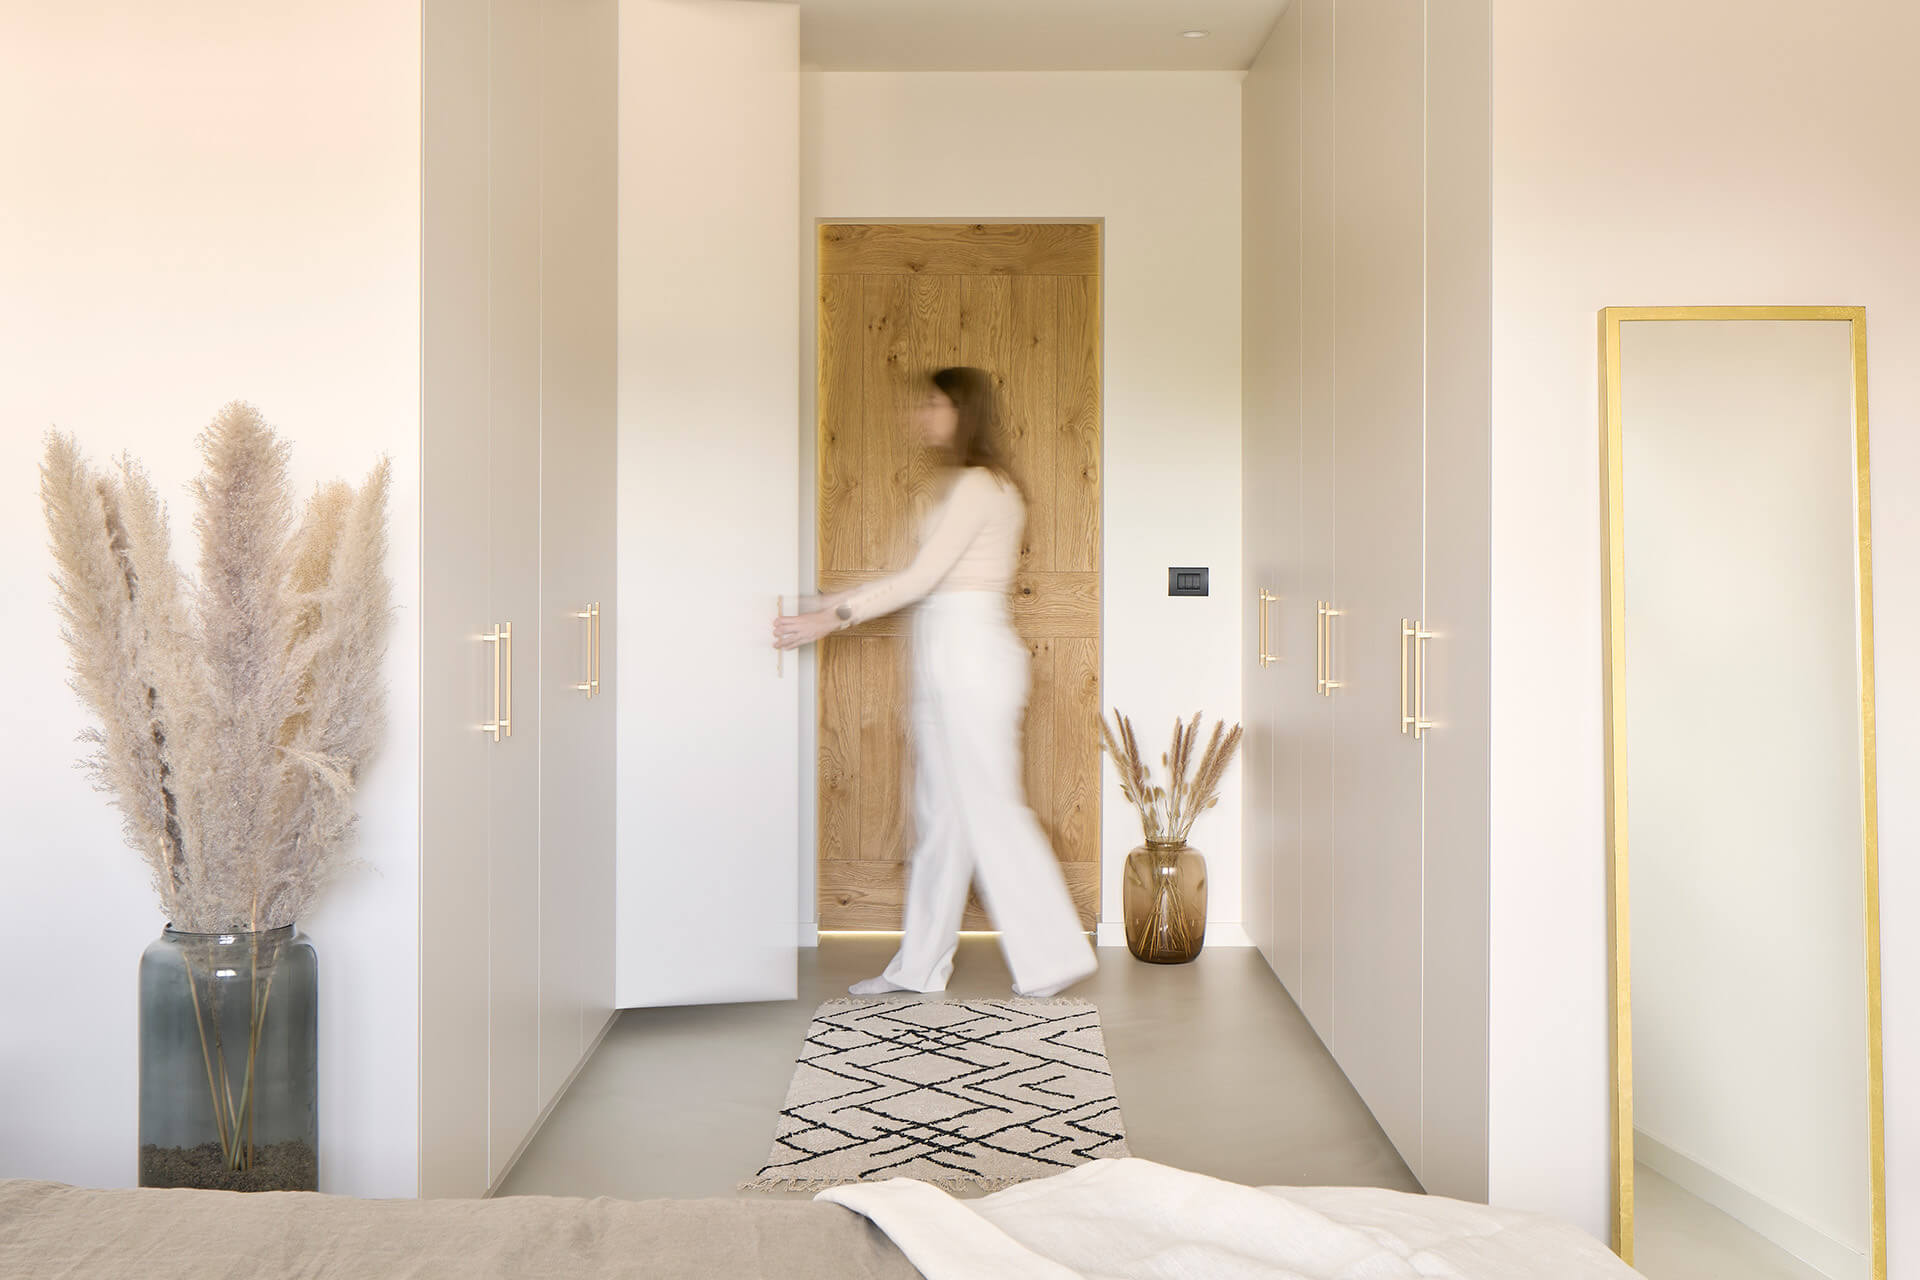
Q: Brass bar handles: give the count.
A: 11